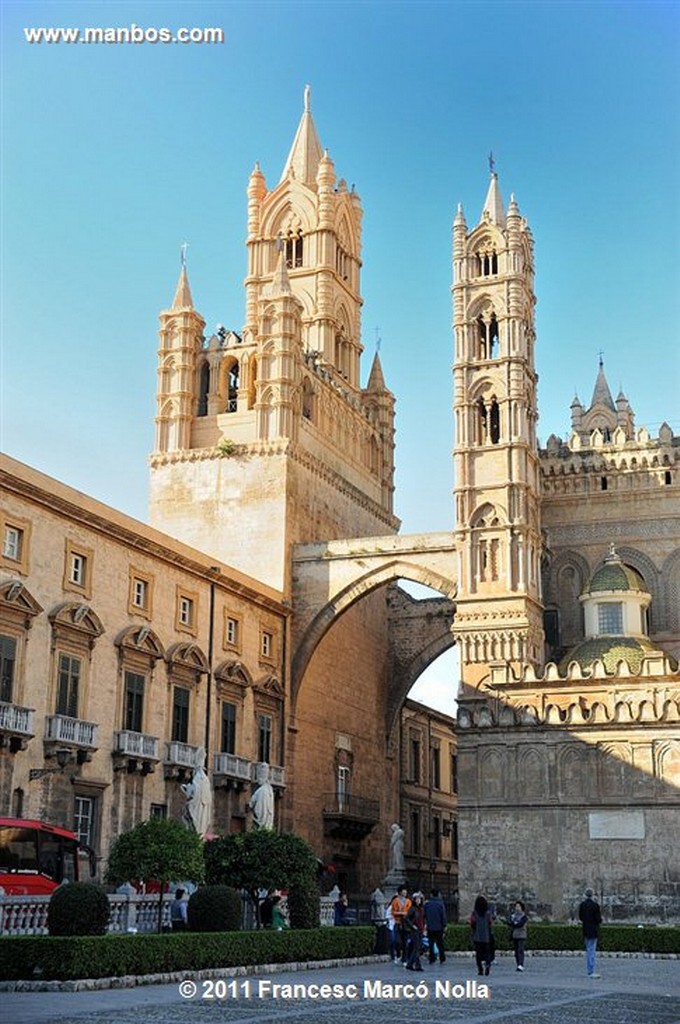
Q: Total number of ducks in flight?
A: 0